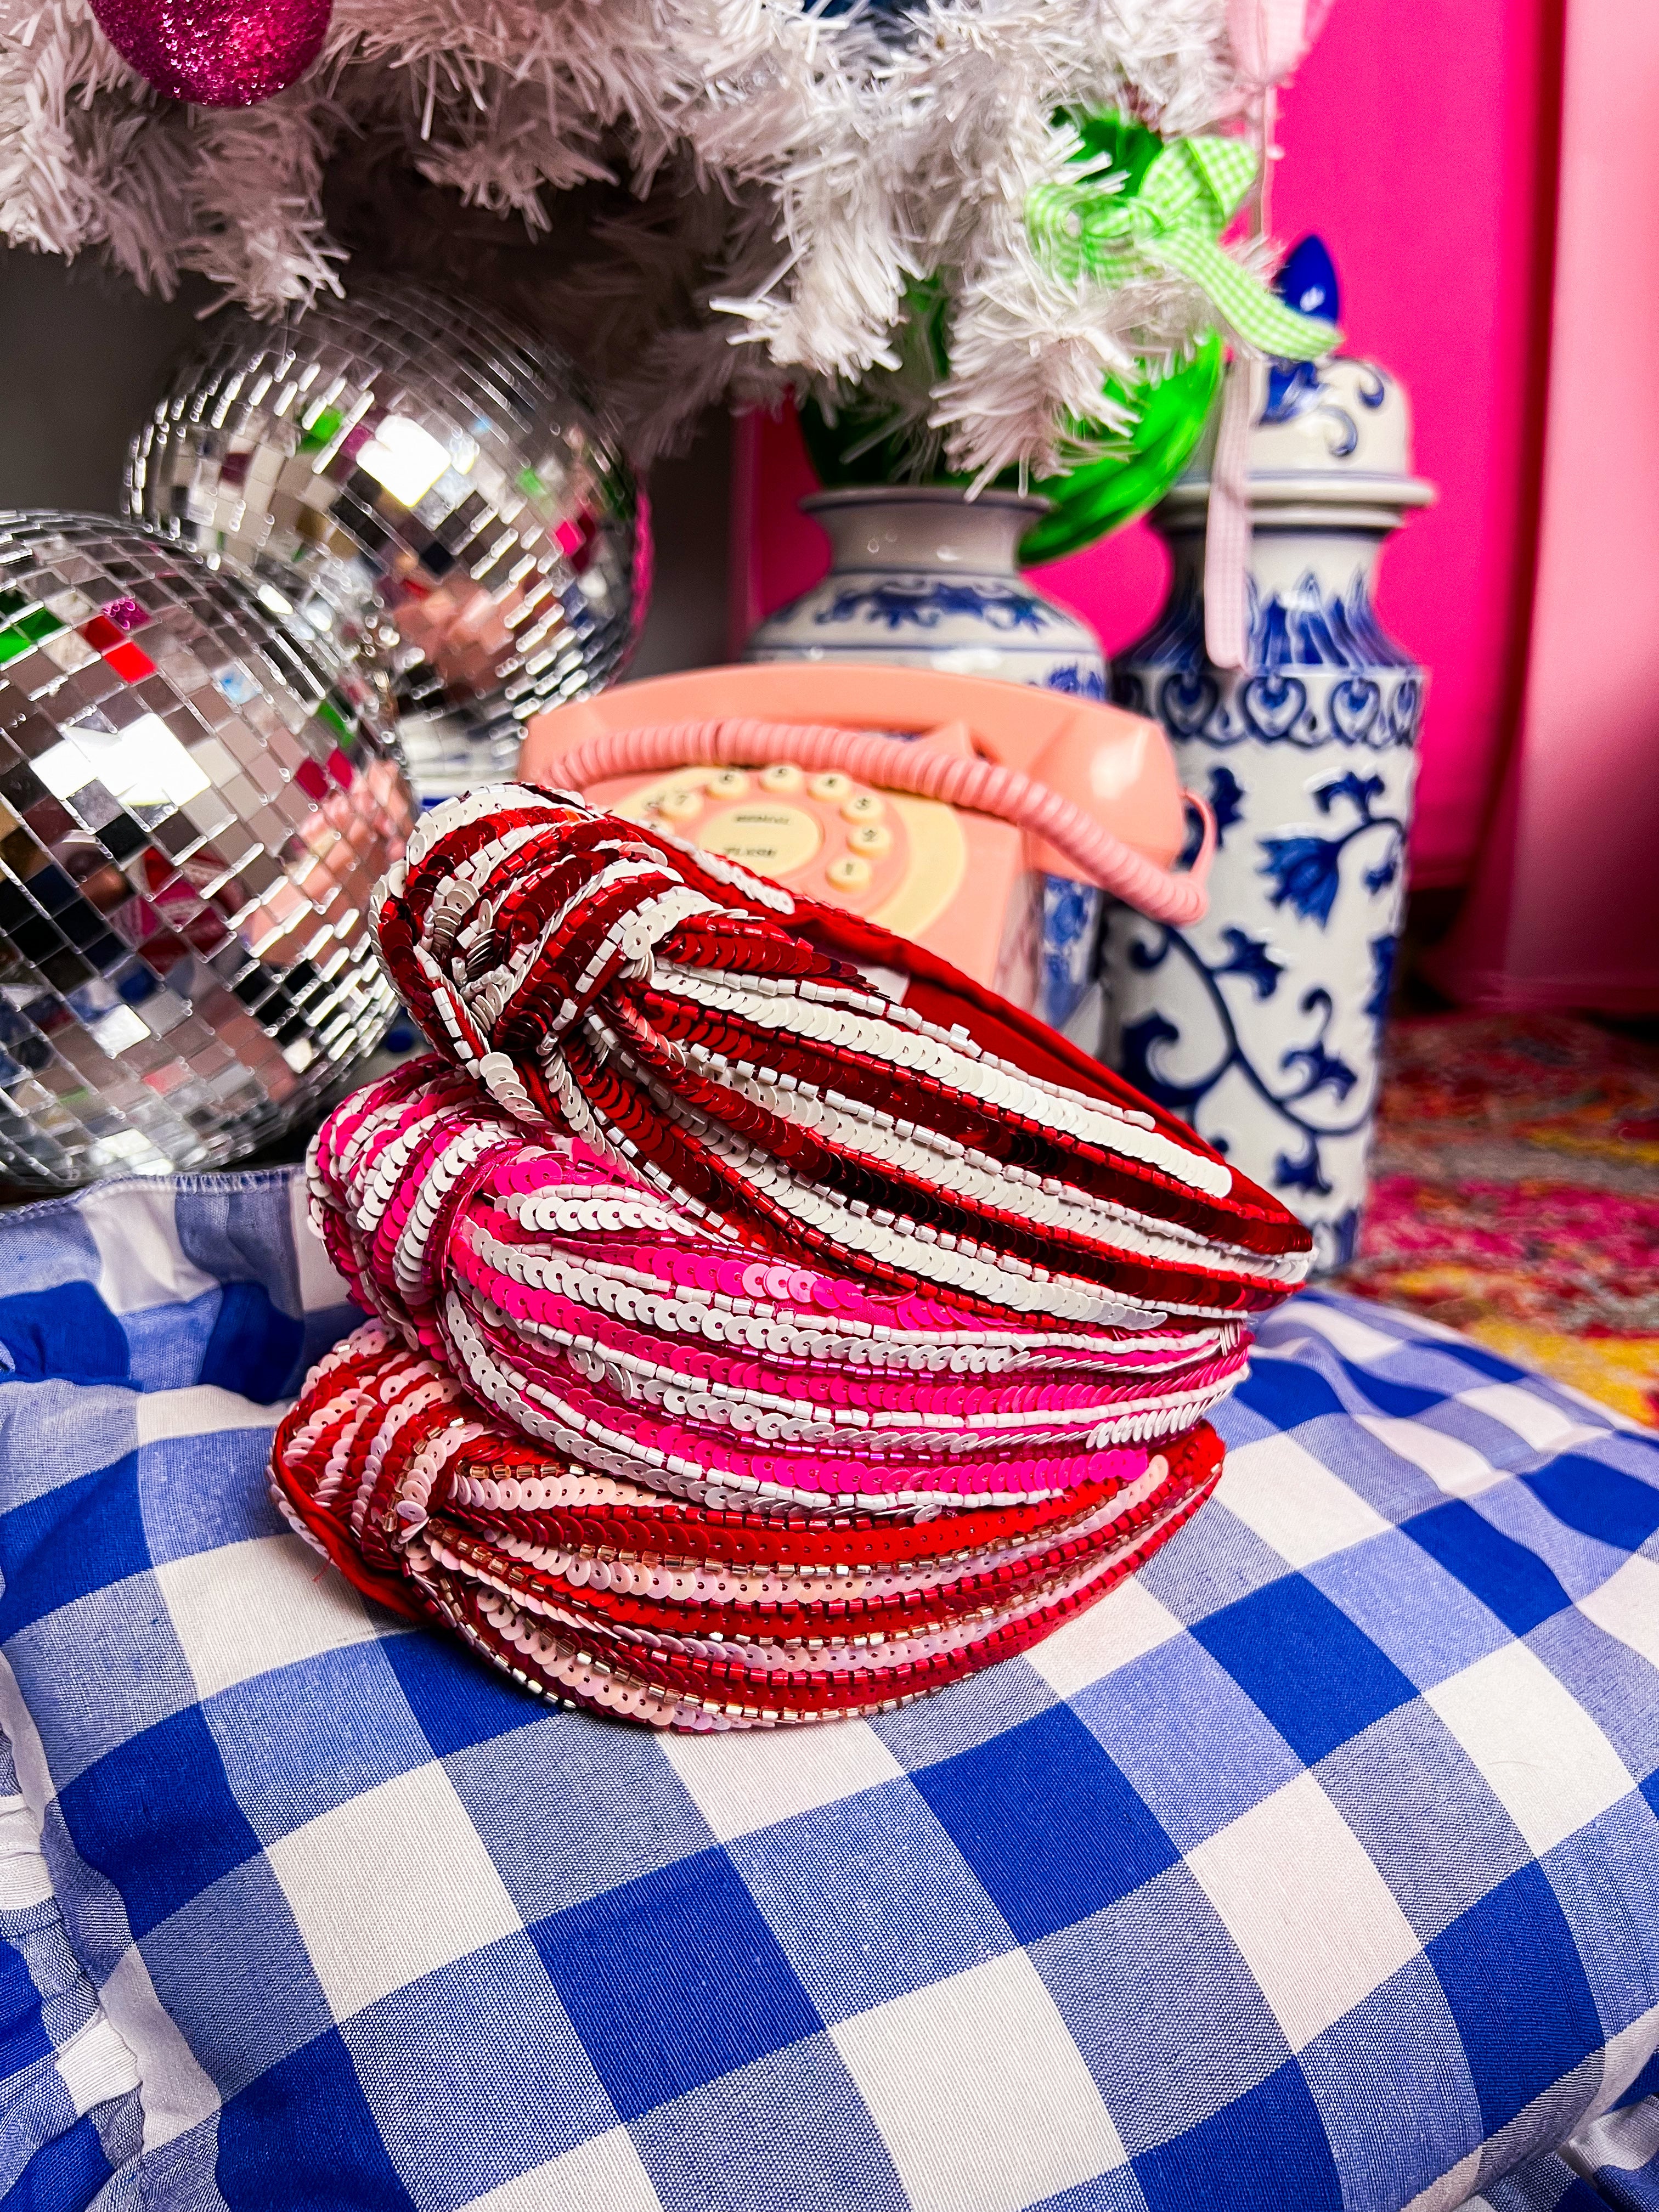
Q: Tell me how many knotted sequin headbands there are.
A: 3